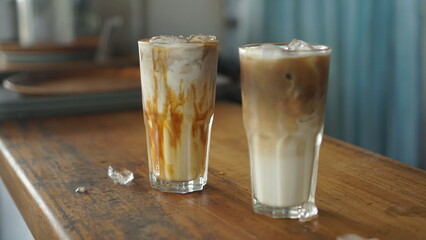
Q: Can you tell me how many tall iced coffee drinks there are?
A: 2